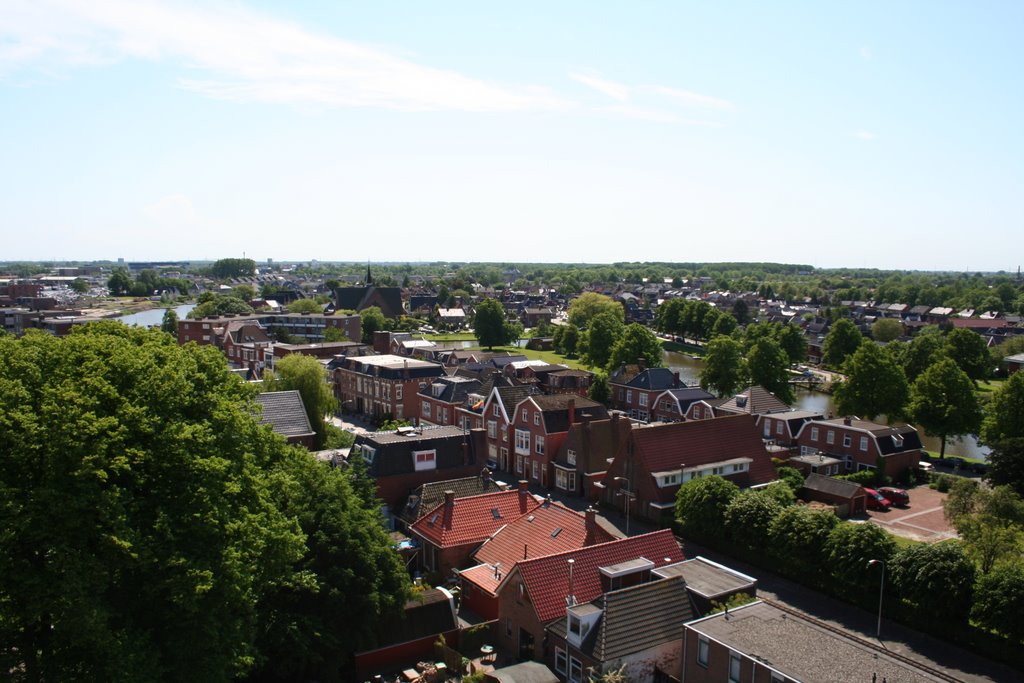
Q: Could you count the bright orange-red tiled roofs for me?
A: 3